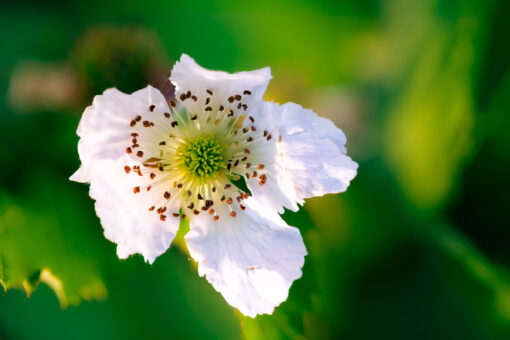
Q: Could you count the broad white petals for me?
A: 5